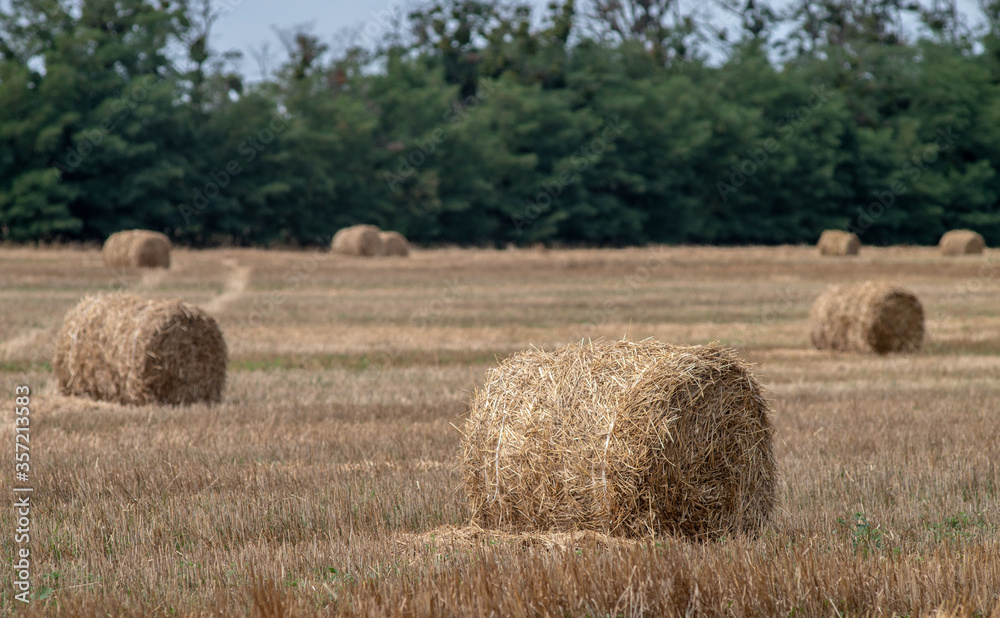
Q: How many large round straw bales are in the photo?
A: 8